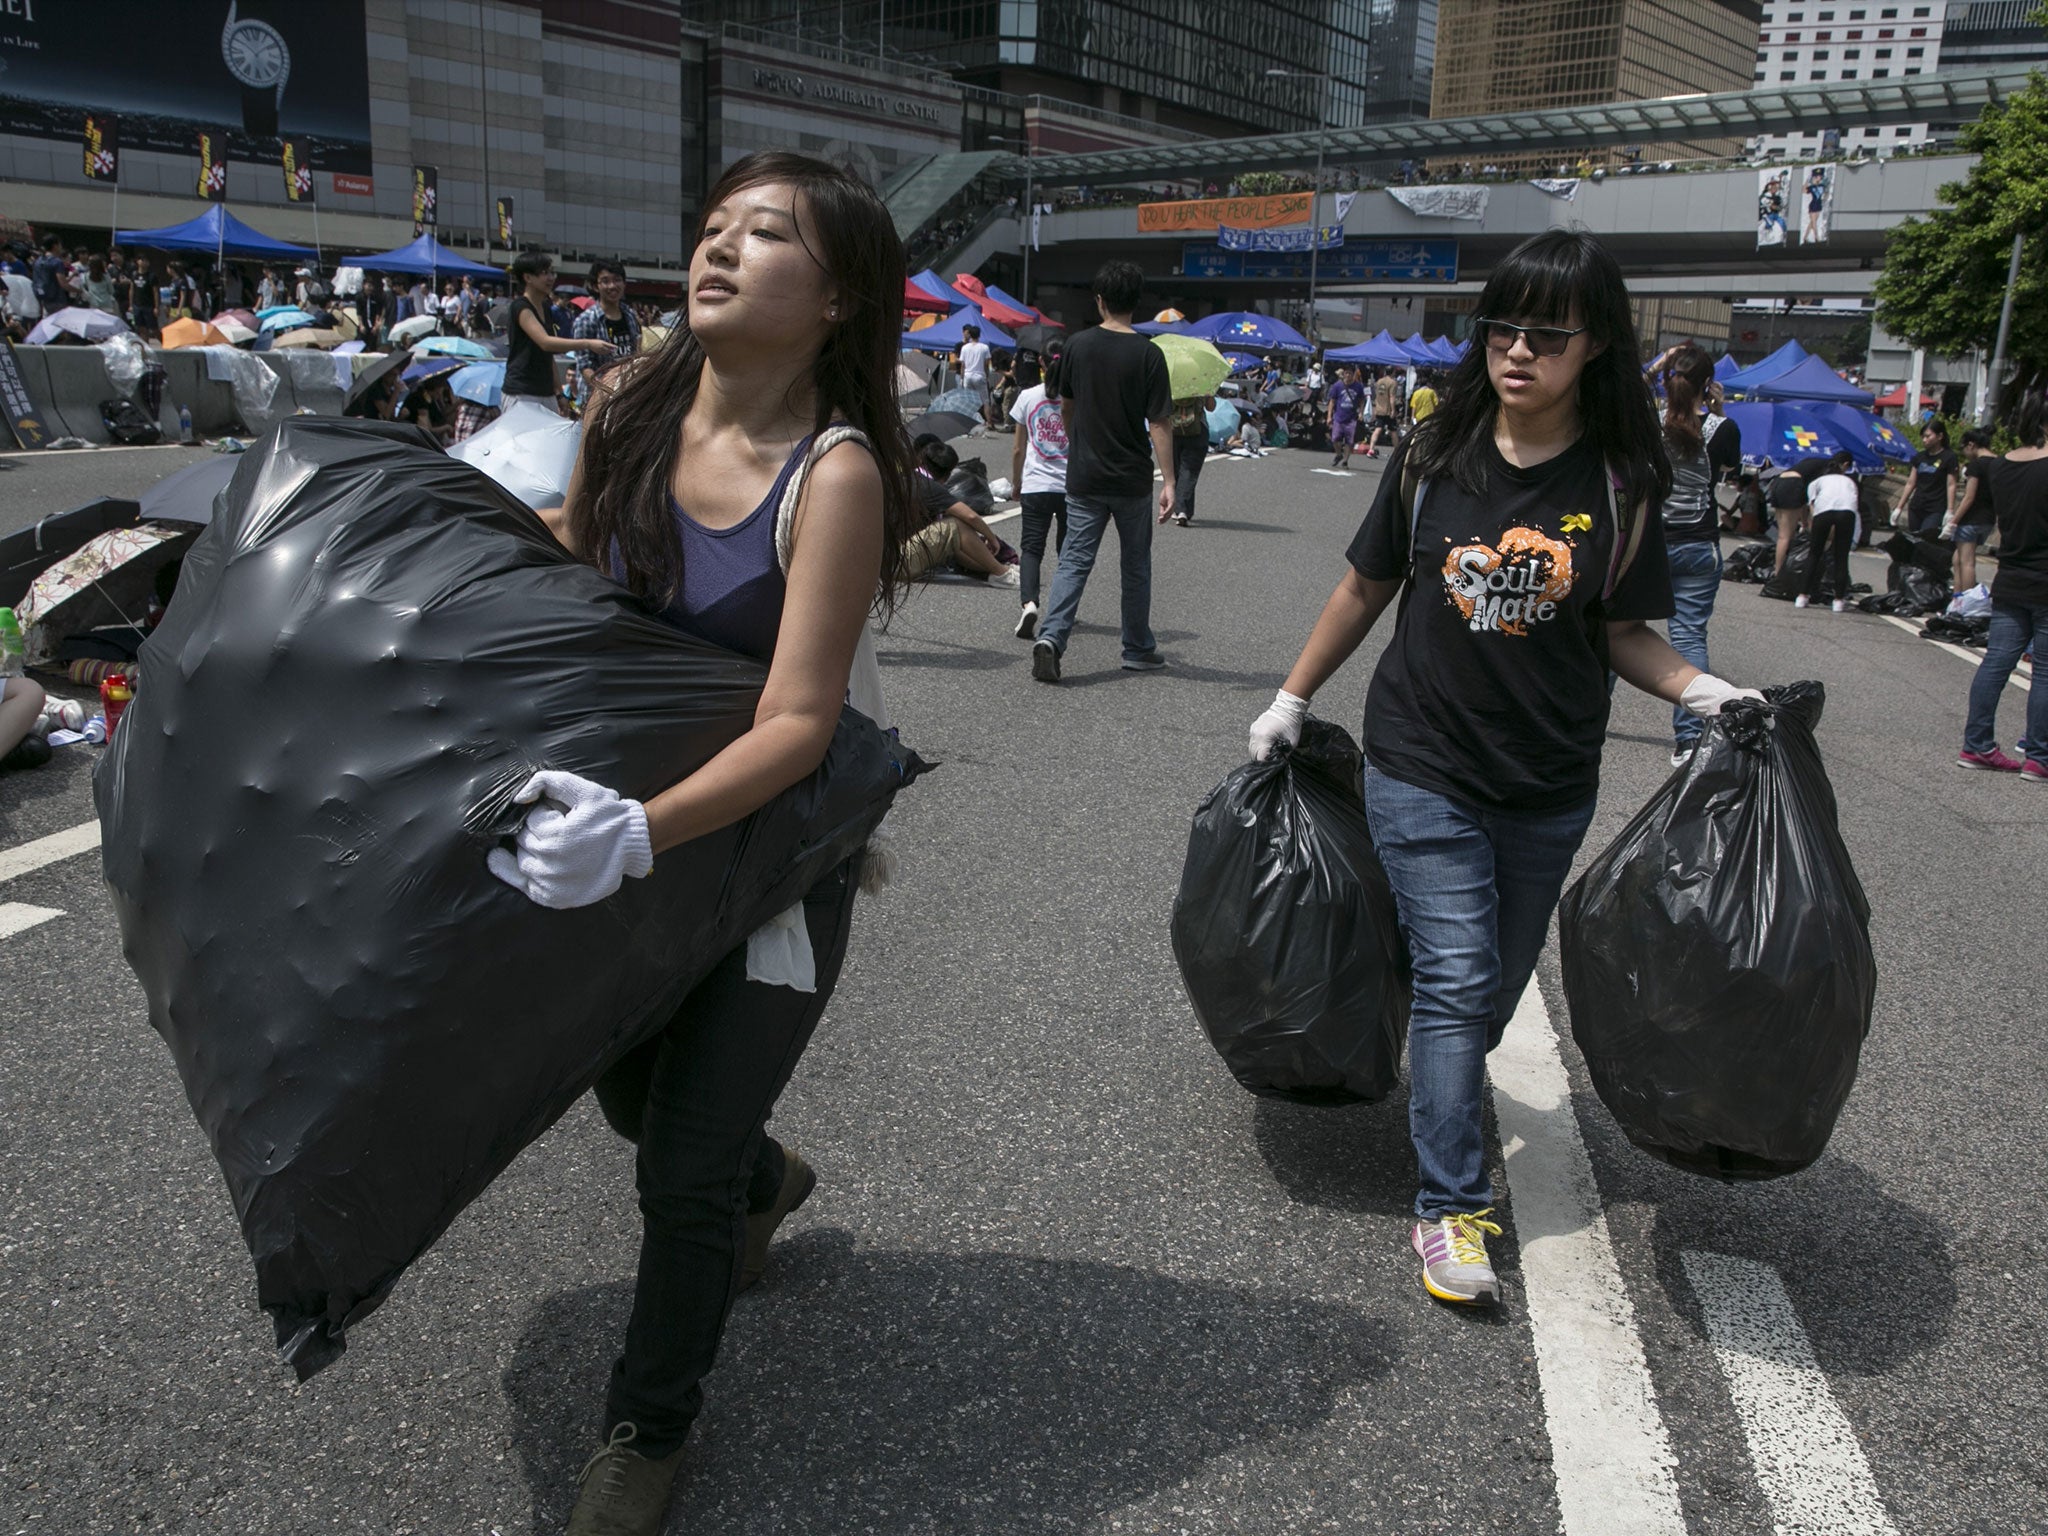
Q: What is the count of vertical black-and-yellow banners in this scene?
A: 5